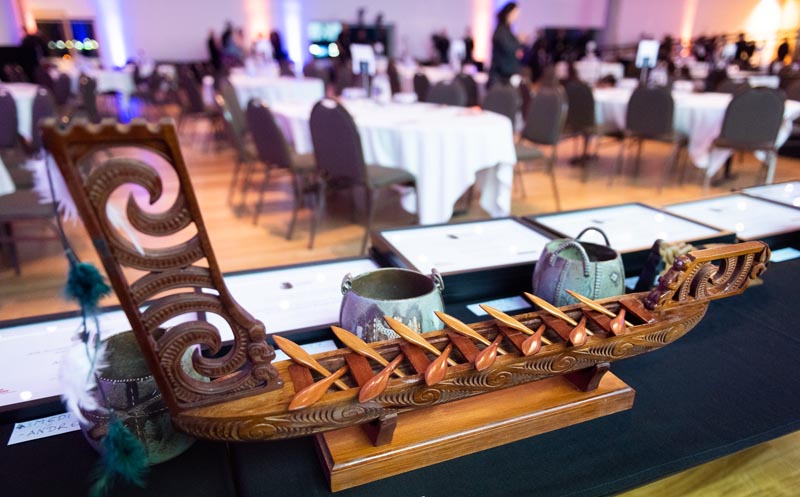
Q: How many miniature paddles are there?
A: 14